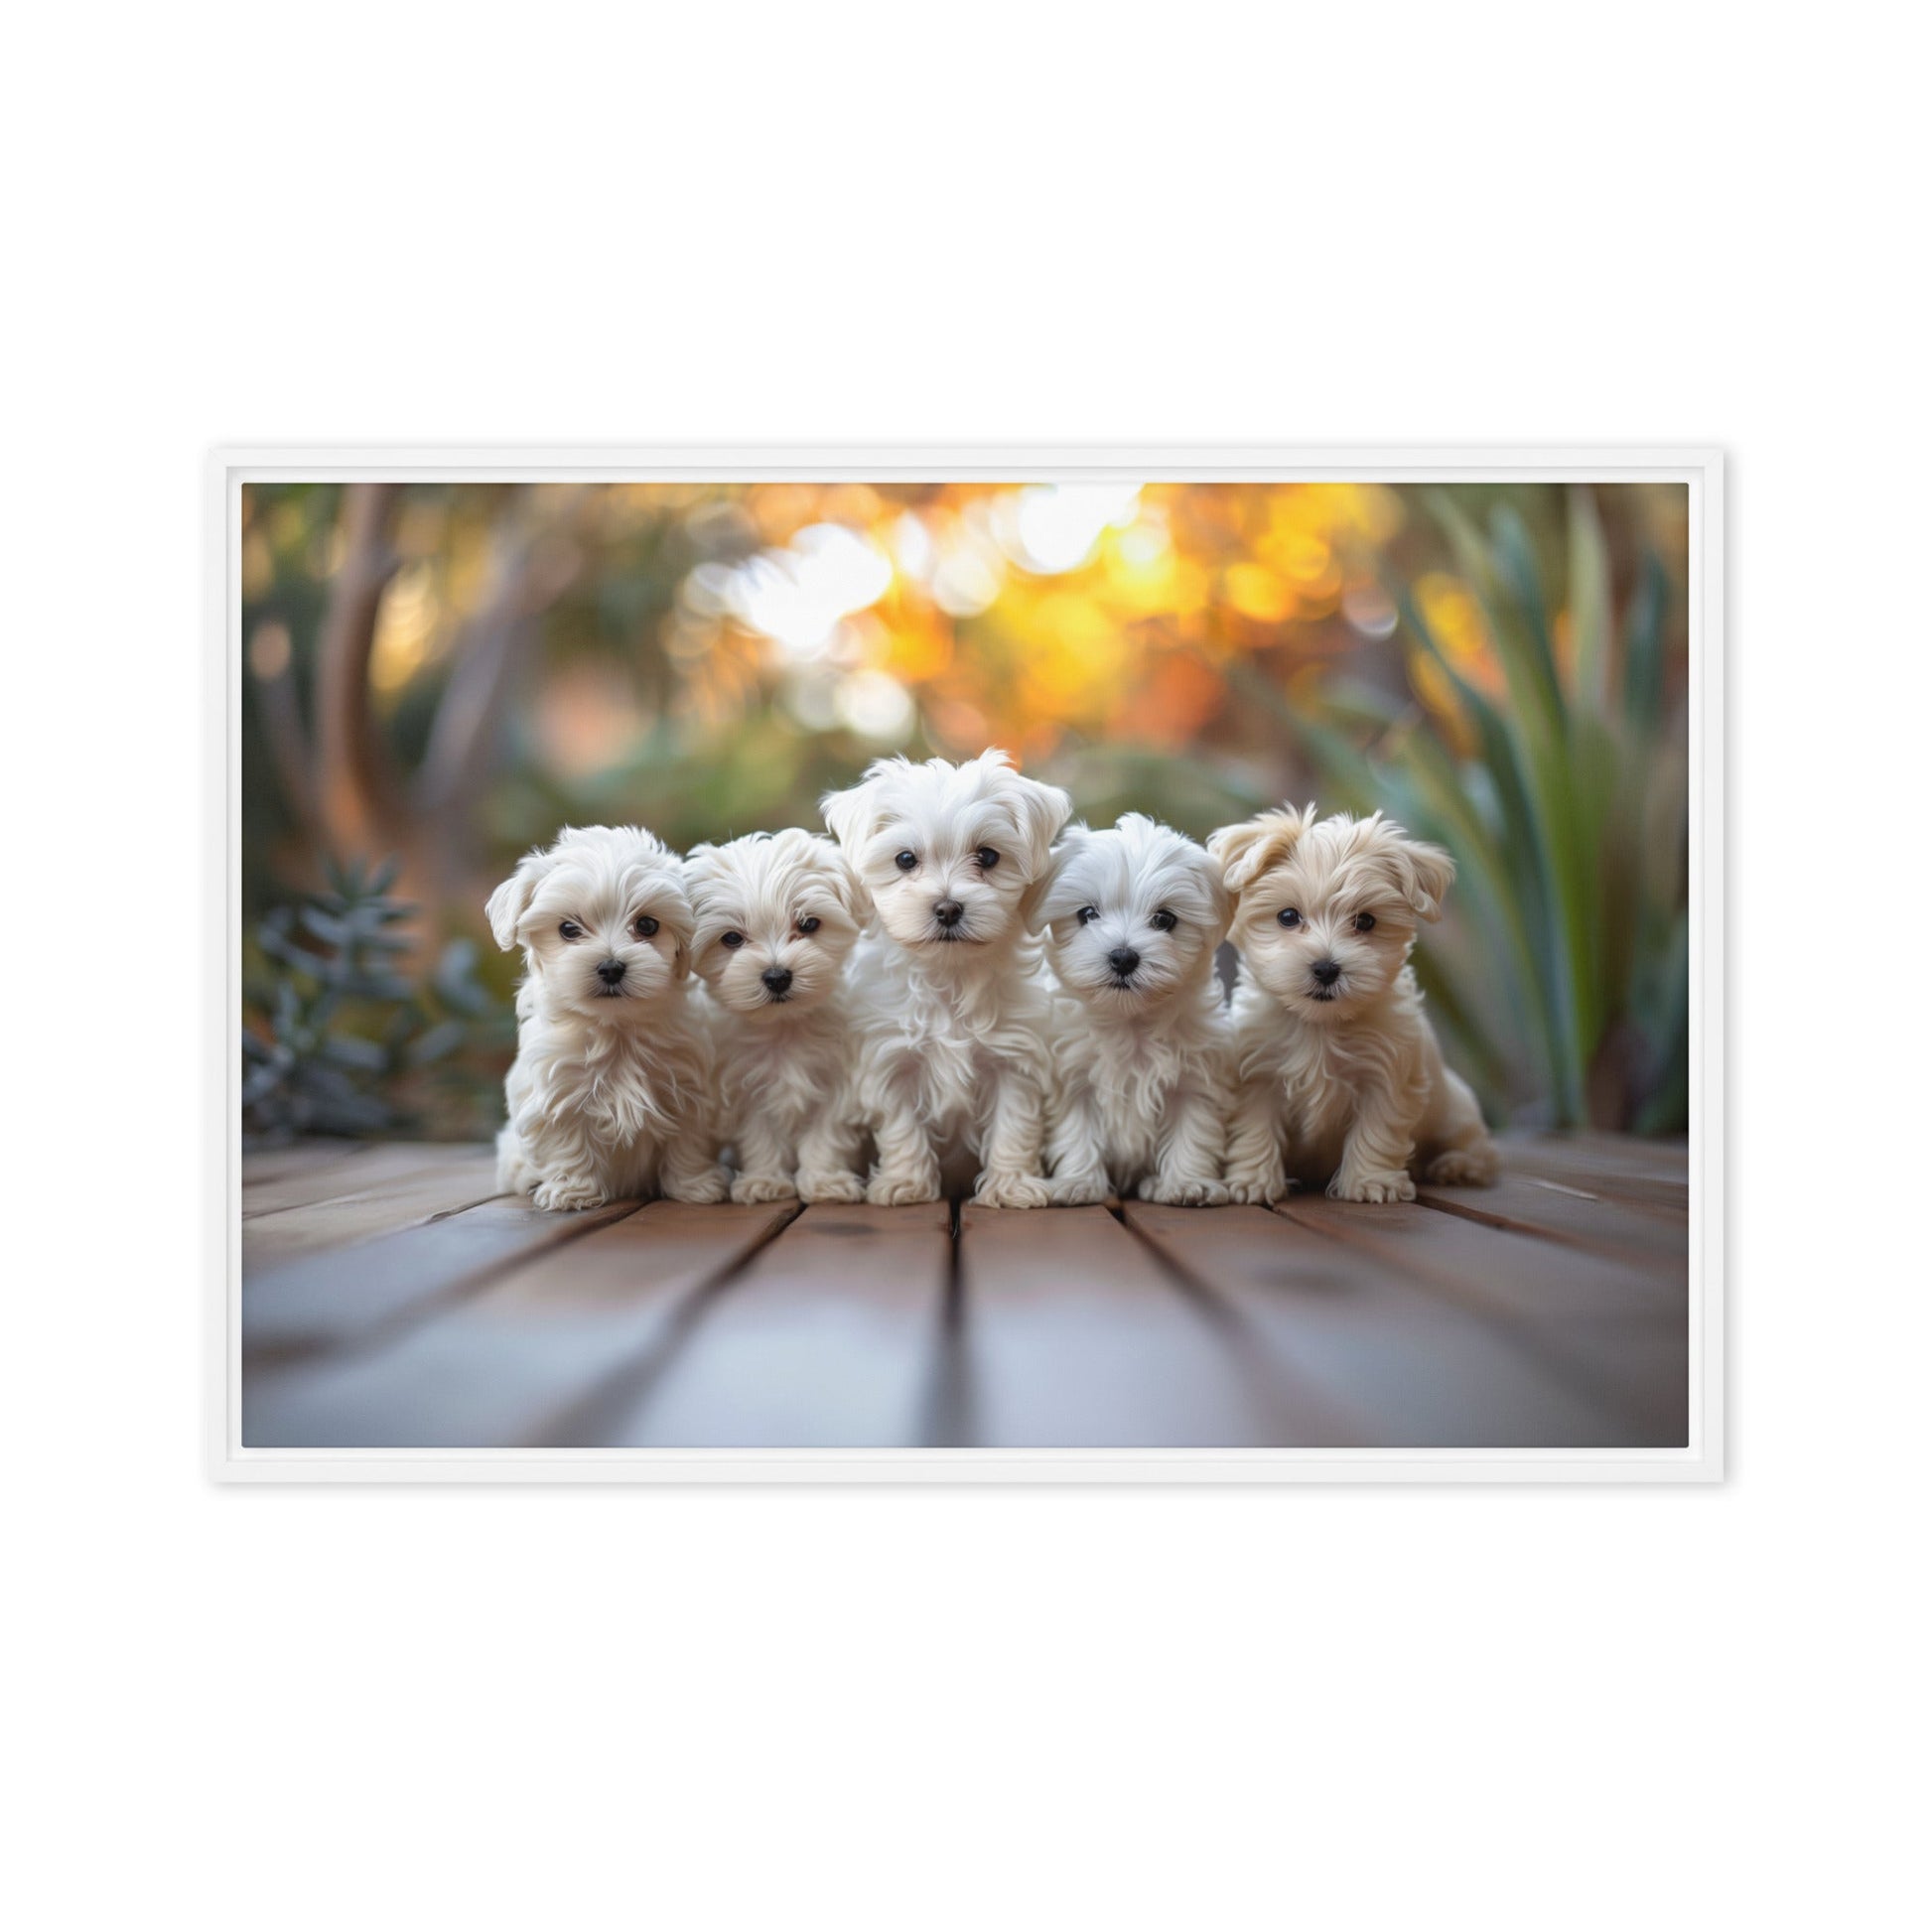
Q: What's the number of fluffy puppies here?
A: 5